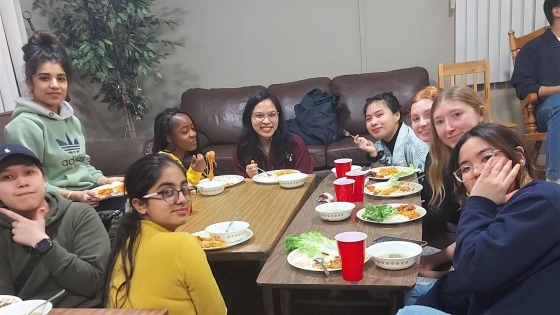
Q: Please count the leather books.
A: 0